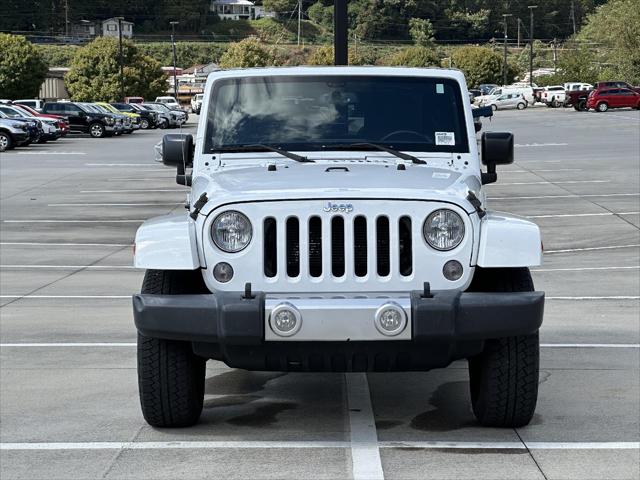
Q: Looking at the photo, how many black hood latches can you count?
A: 2